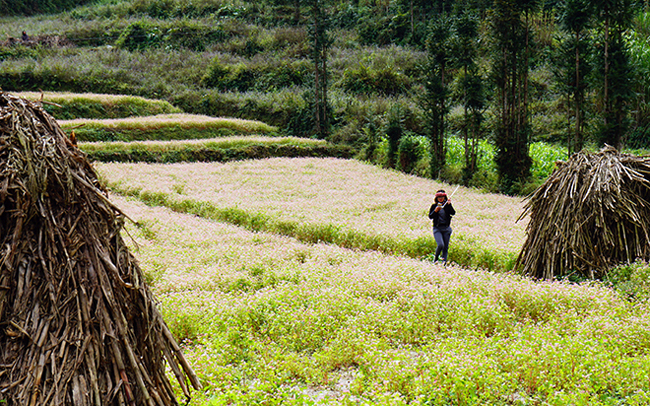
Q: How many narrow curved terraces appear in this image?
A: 3